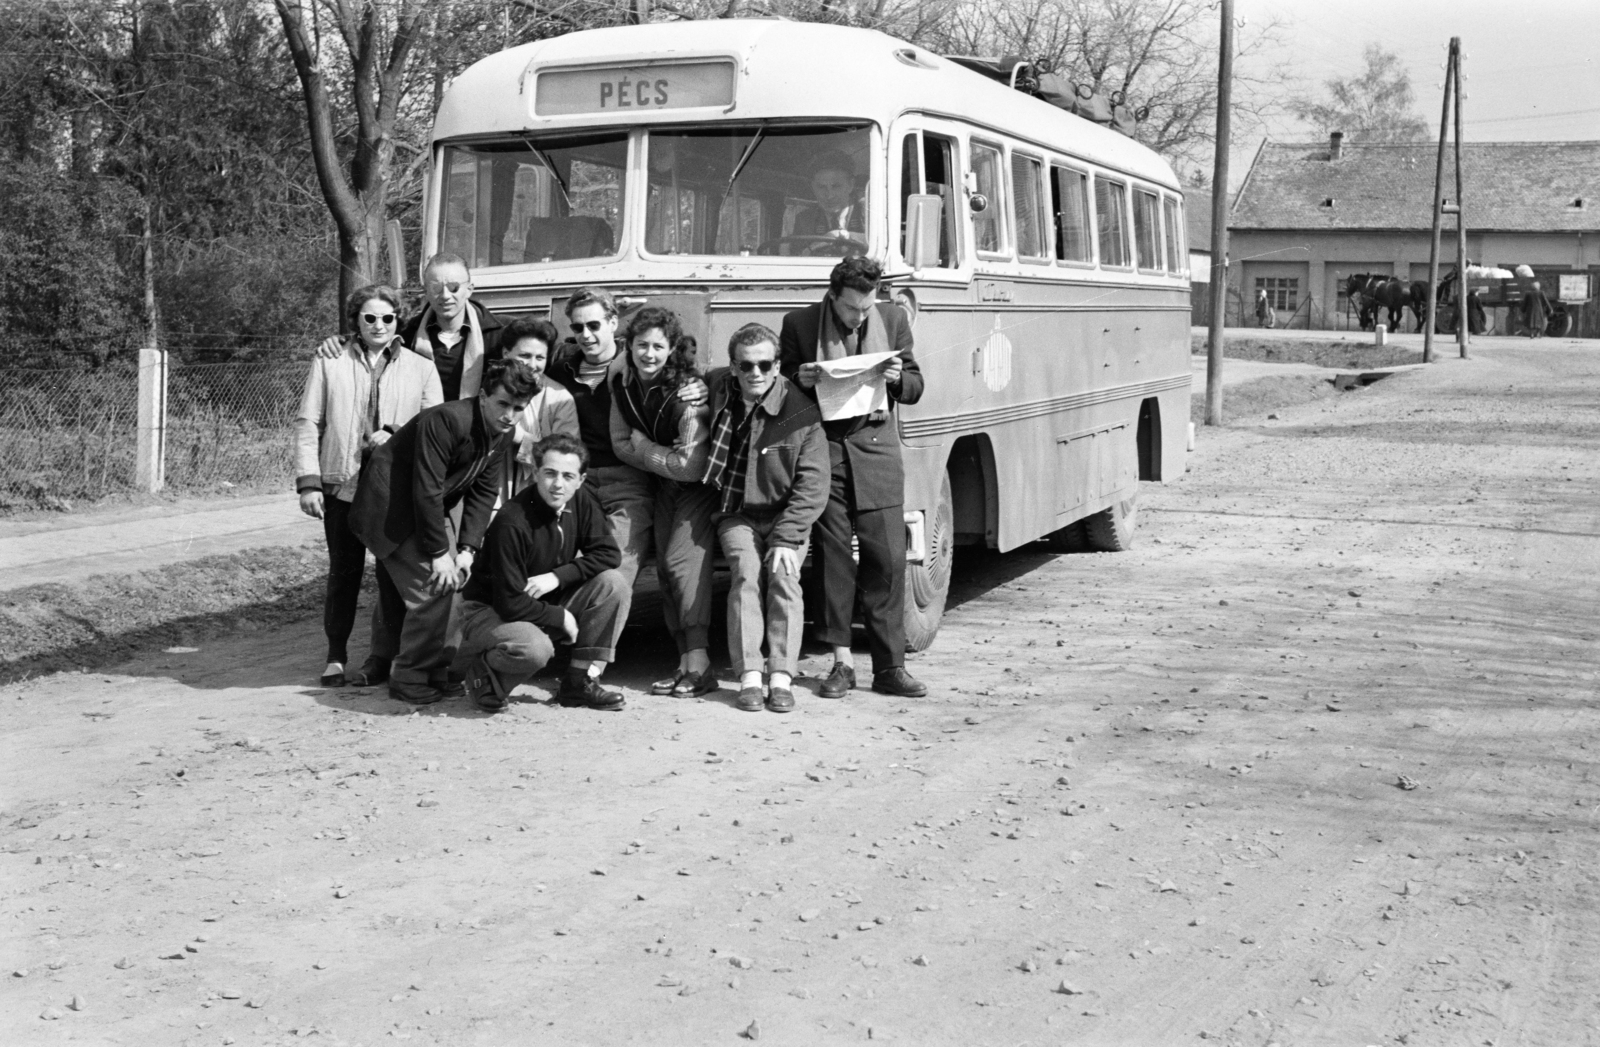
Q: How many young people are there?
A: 9